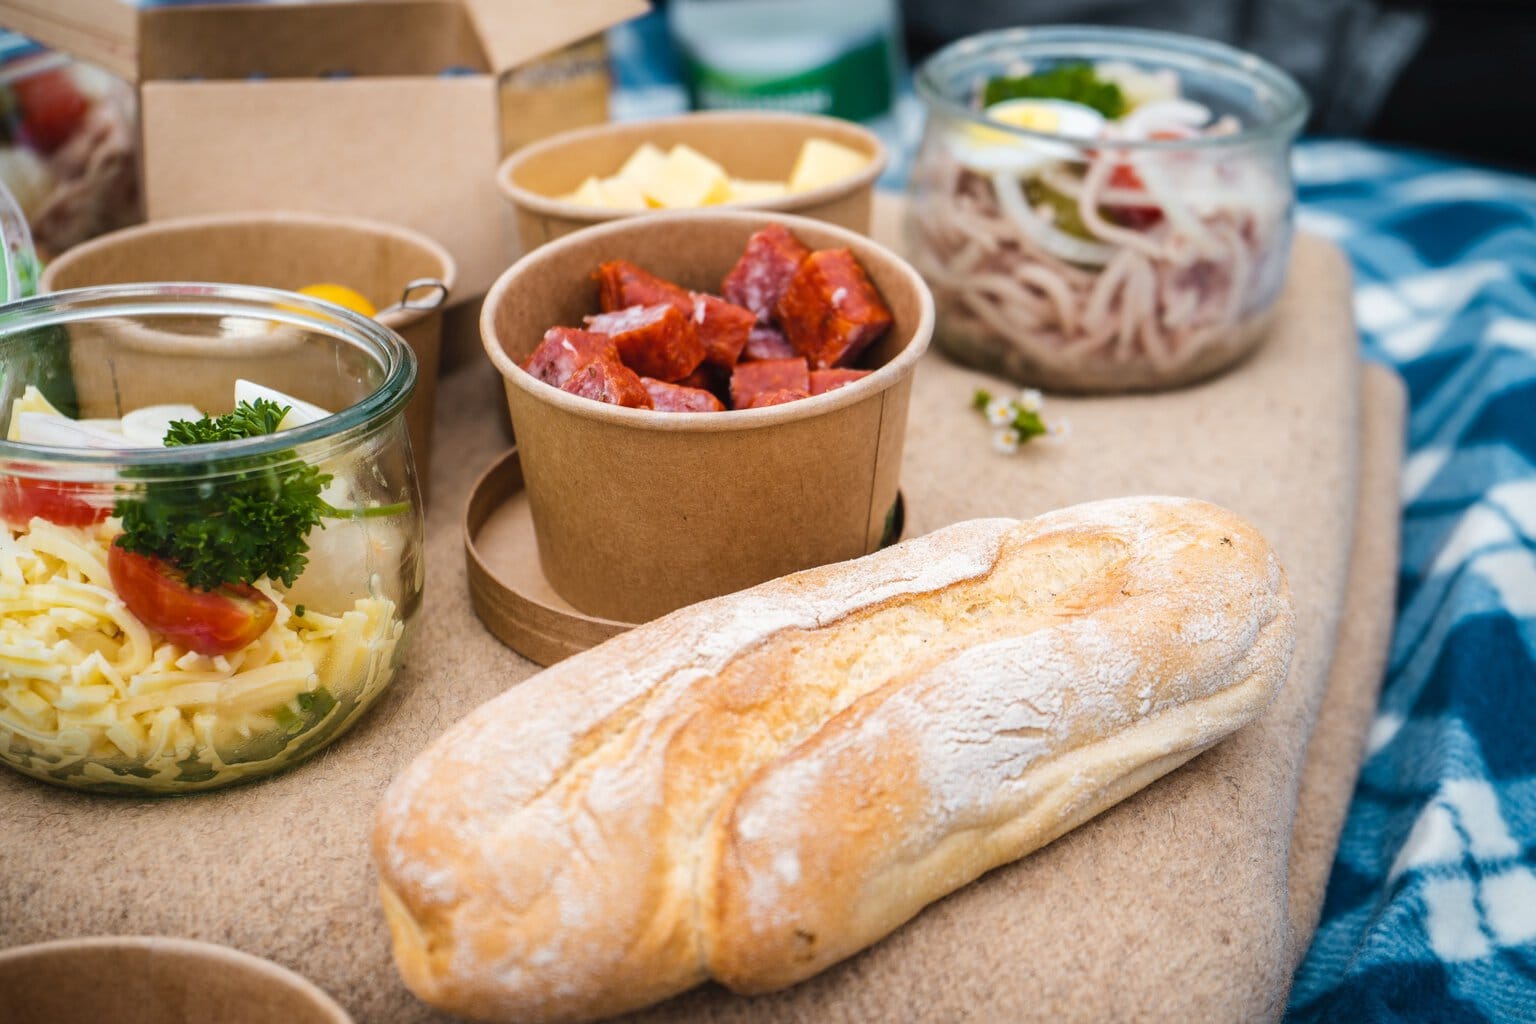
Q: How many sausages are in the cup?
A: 12